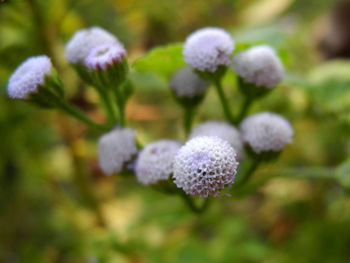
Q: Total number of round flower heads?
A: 11